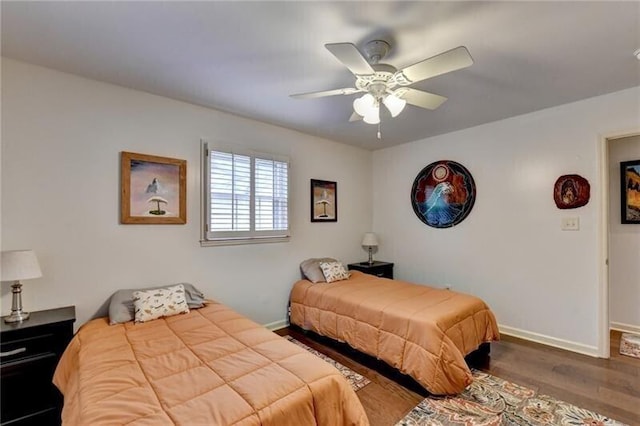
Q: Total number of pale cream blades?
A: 5